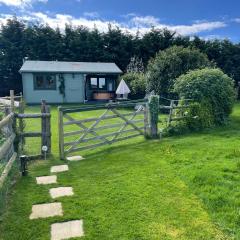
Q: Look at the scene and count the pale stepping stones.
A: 6